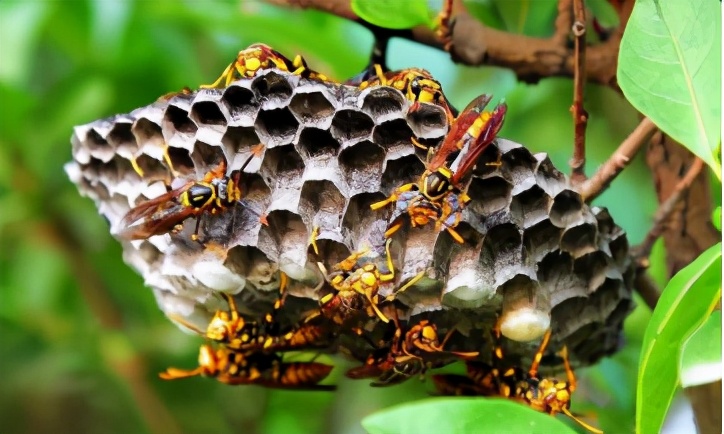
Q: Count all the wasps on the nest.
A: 9